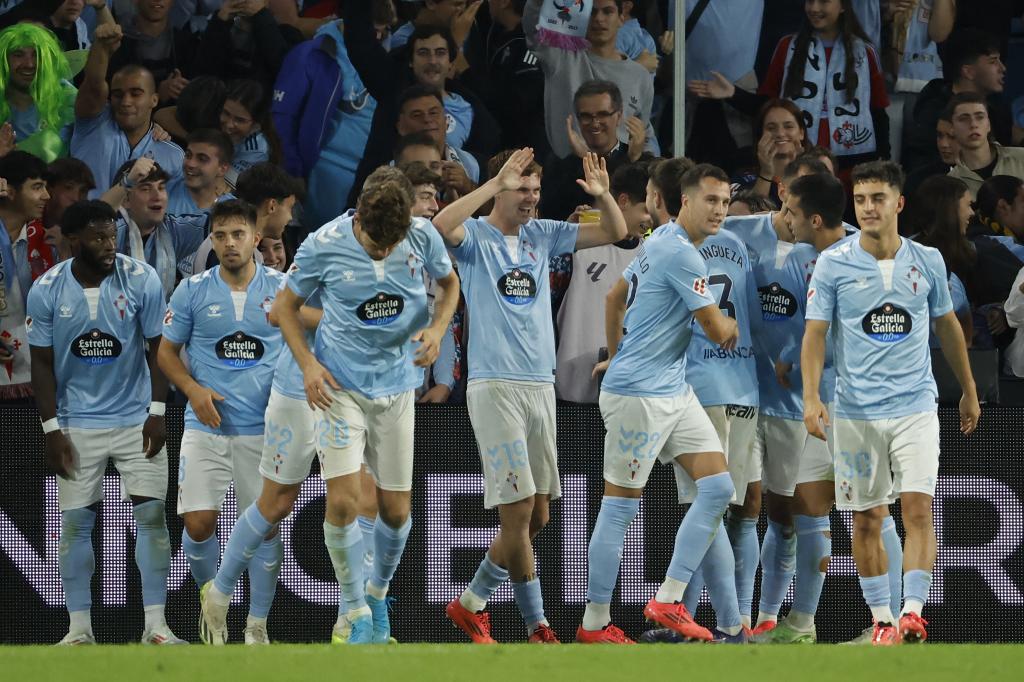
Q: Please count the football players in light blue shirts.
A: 10